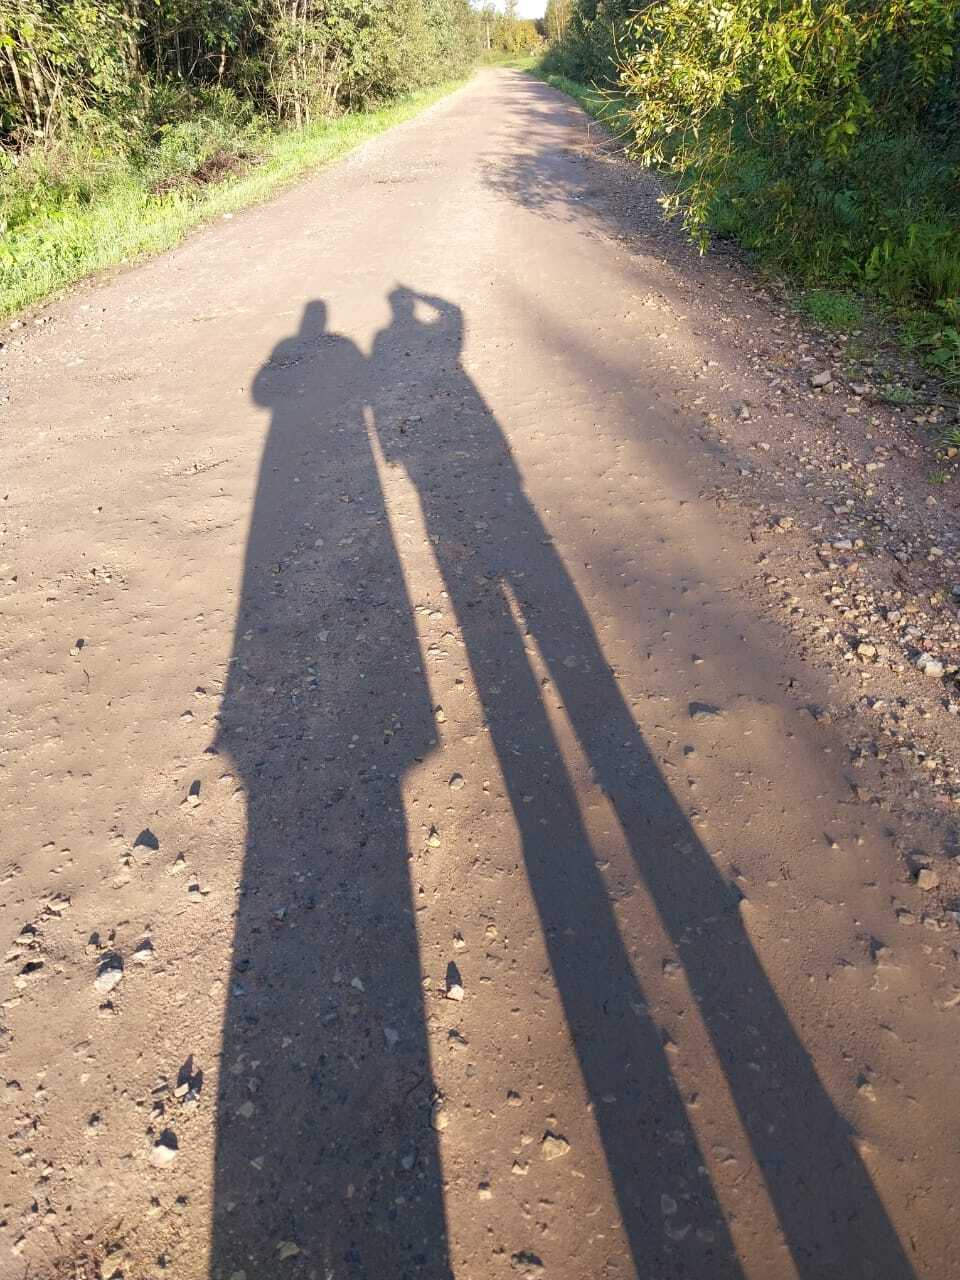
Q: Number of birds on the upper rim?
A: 0